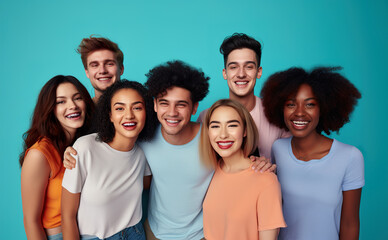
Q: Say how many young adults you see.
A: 7